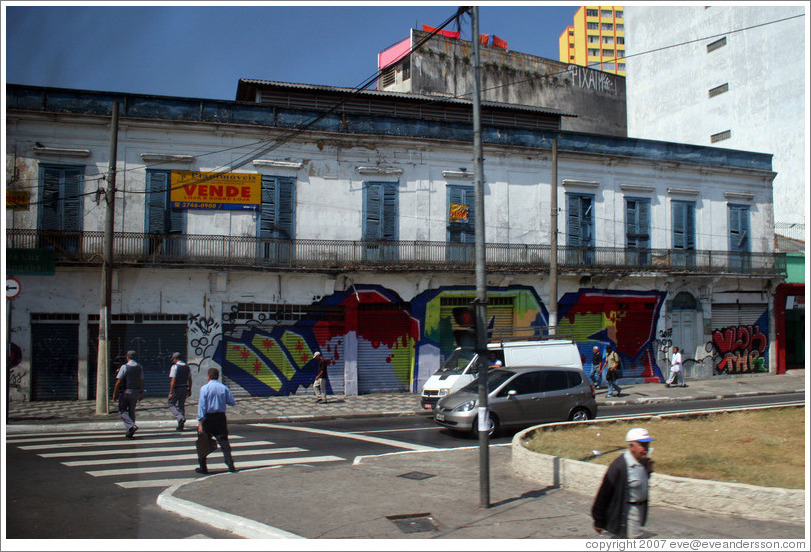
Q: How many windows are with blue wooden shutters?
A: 9